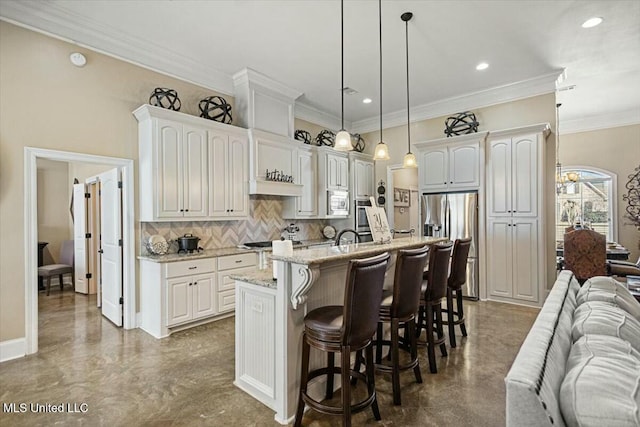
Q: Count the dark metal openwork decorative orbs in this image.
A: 6